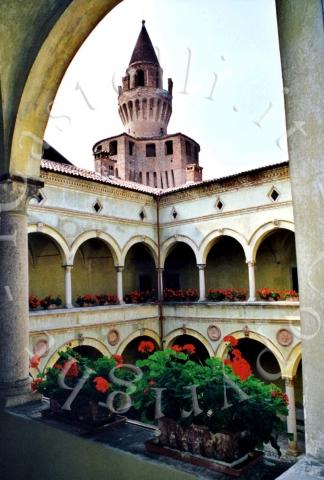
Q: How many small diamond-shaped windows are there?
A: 6